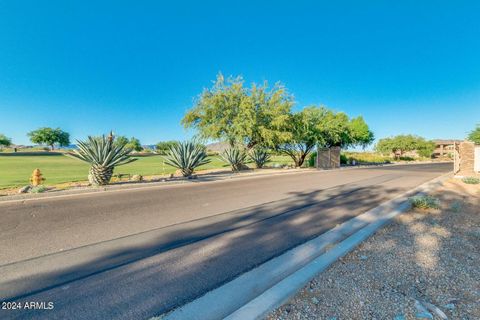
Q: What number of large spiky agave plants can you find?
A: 4